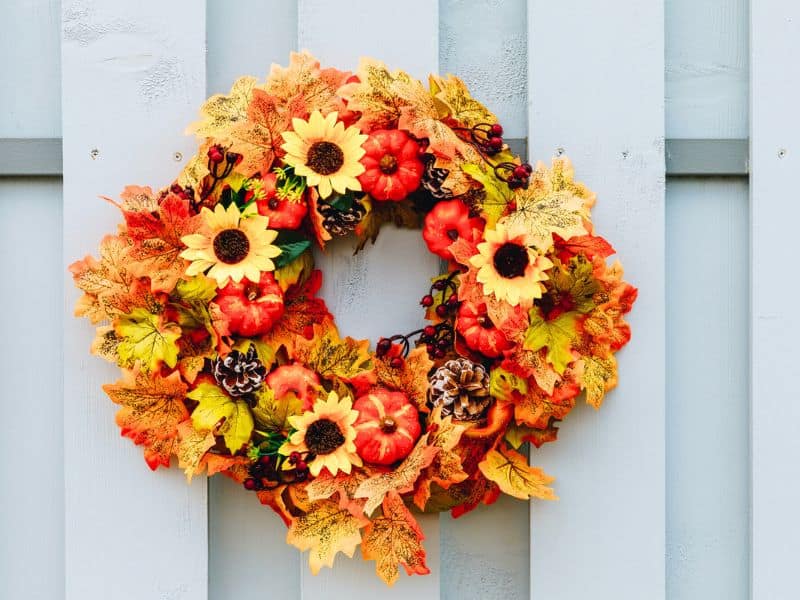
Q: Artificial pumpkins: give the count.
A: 7